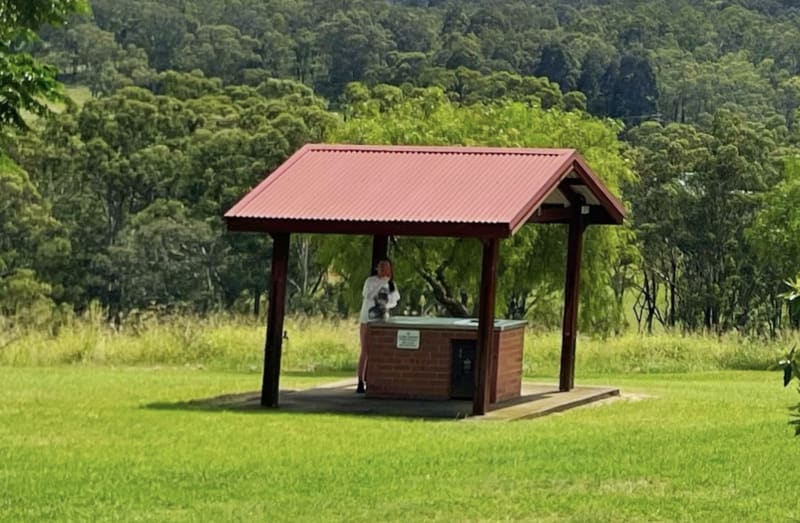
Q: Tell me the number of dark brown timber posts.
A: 4